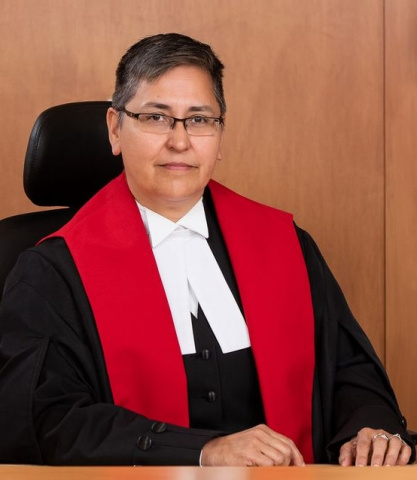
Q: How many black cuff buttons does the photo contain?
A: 2